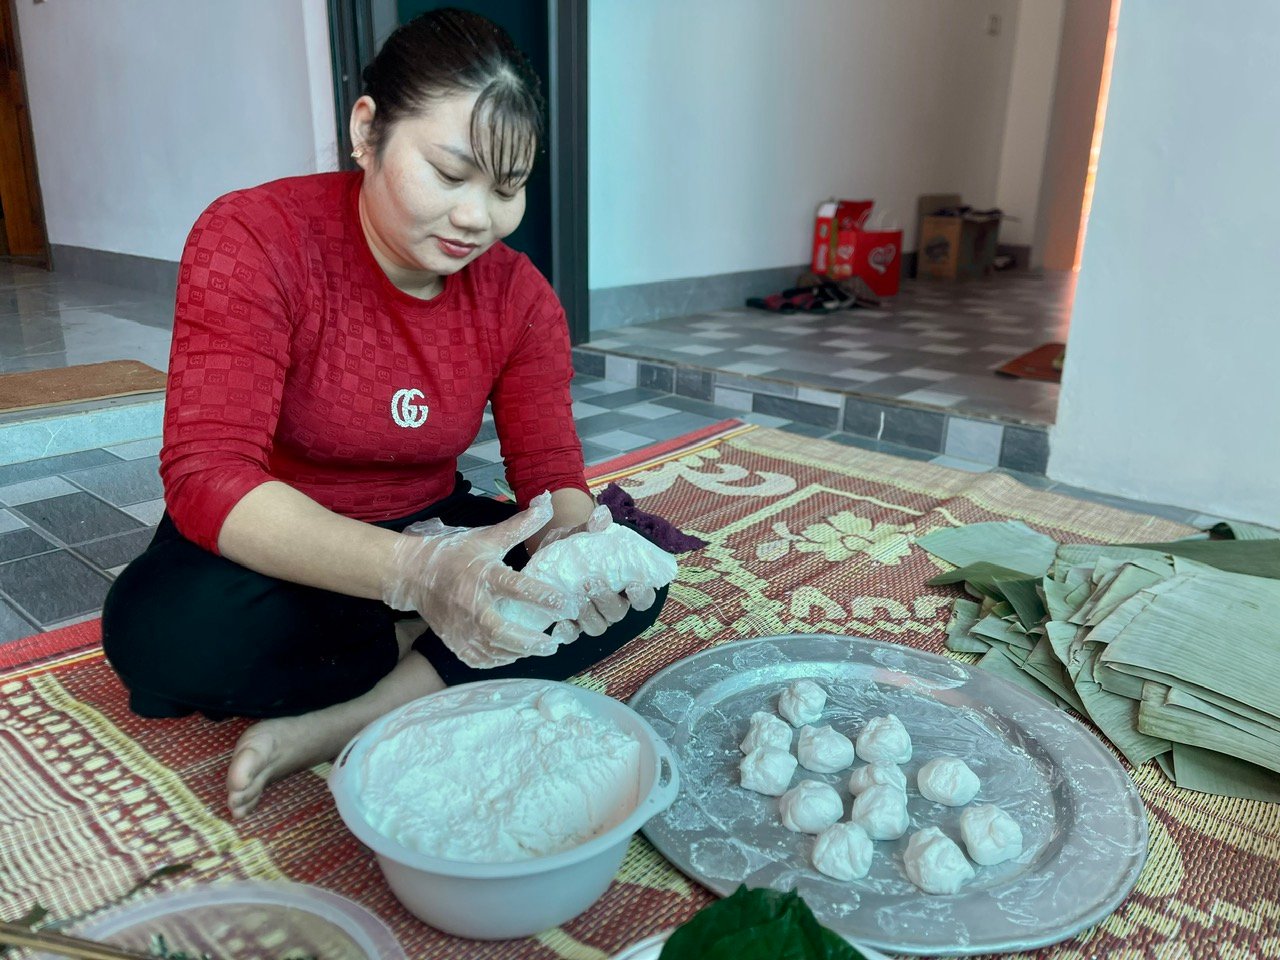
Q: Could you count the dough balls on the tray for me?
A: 12